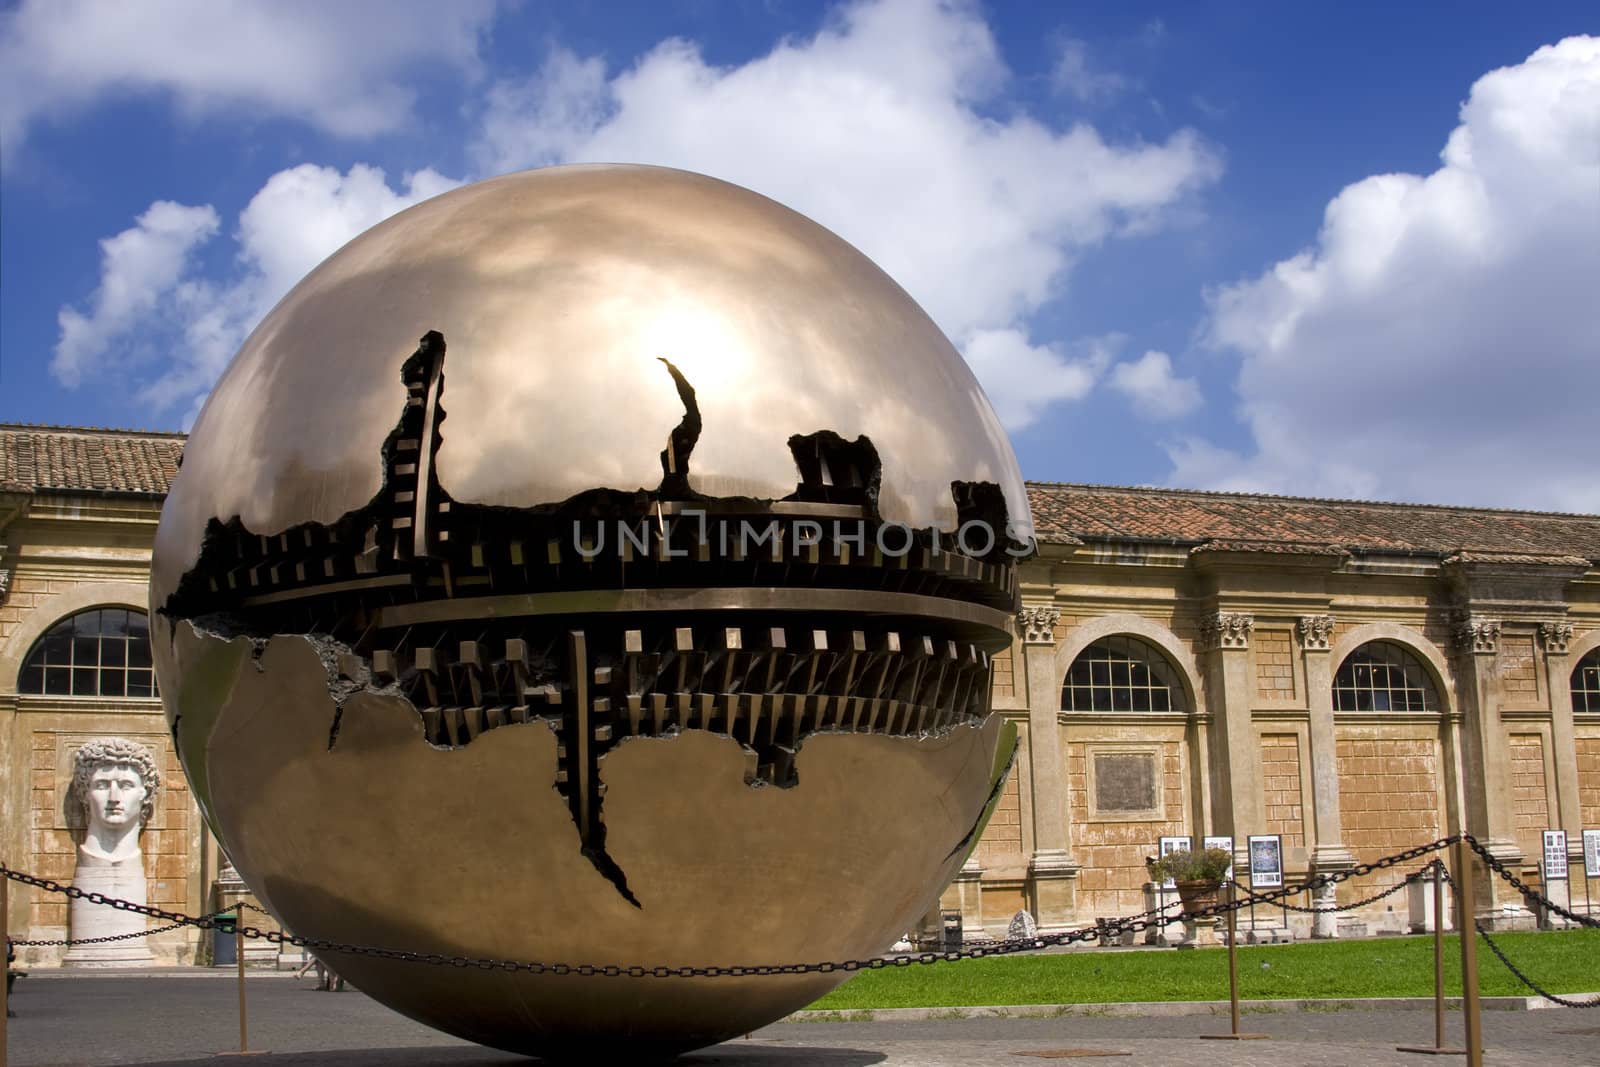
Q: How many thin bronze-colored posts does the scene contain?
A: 5